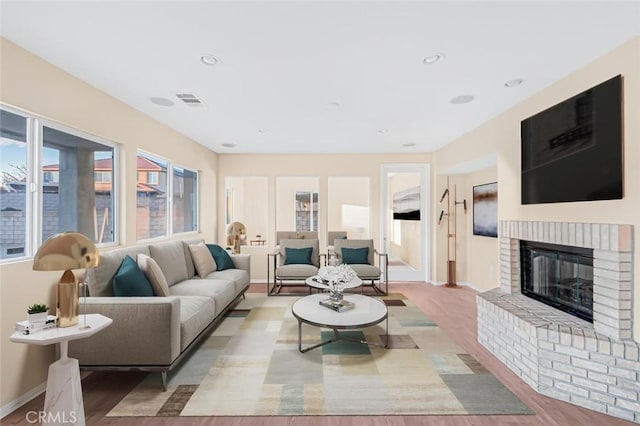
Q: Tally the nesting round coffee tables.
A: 2